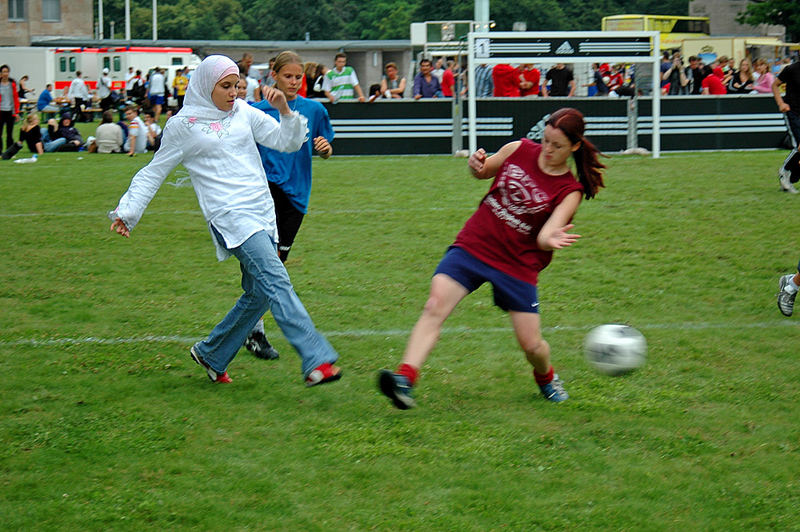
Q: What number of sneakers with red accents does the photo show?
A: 2